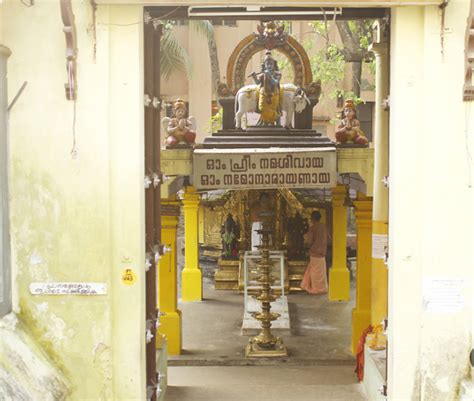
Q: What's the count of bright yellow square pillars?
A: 4